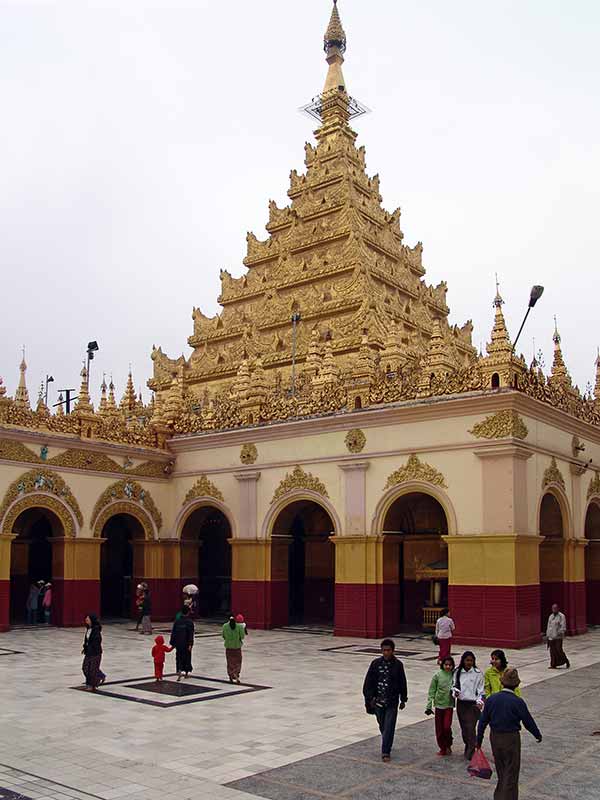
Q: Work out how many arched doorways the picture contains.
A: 7